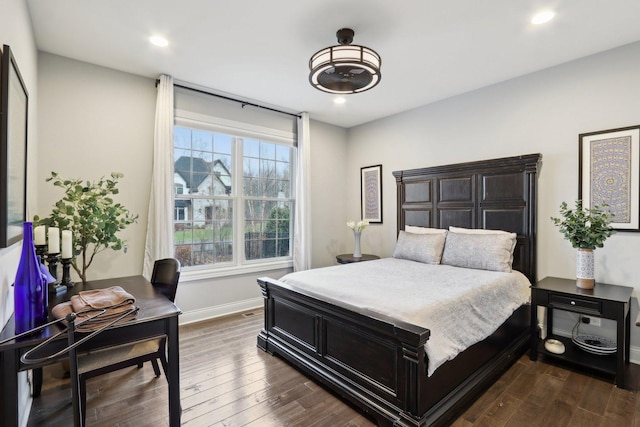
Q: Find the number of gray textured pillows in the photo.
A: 2